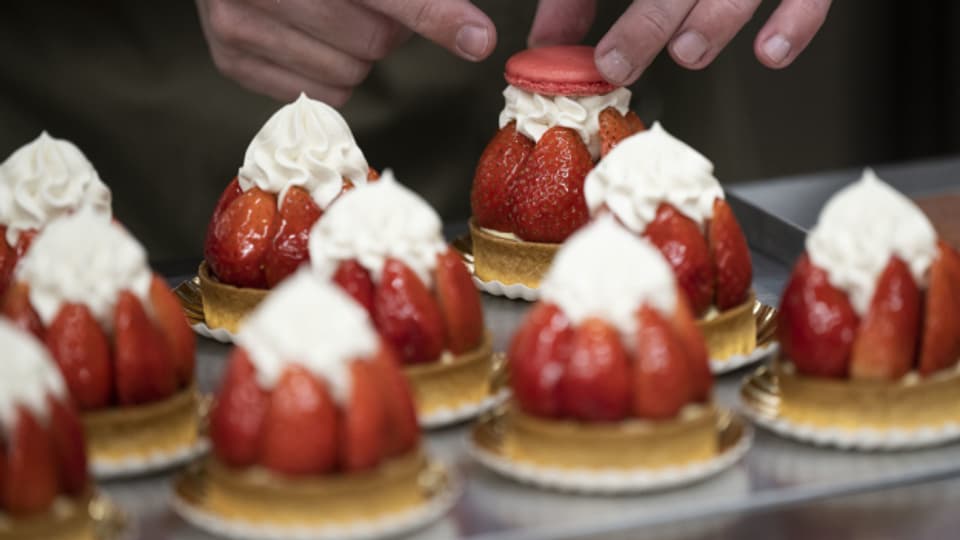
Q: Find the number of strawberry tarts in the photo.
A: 10